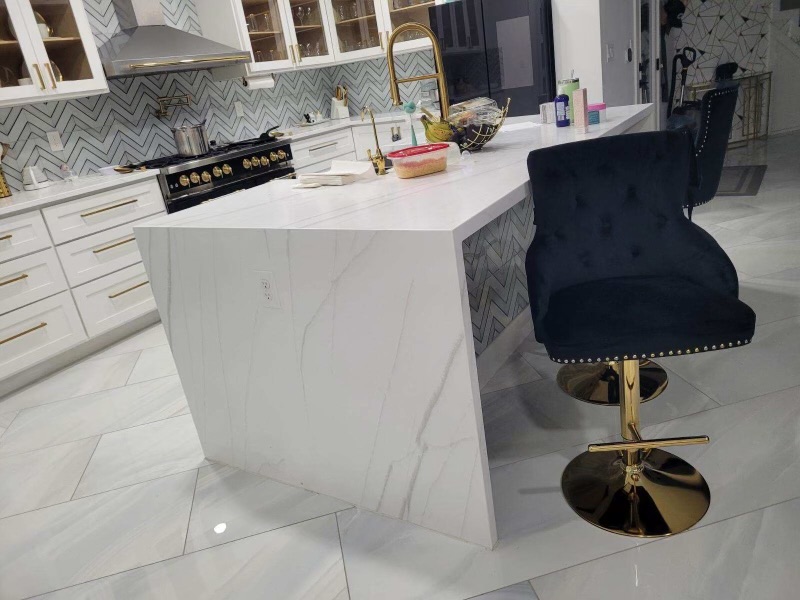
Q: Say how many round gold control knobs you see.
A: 10